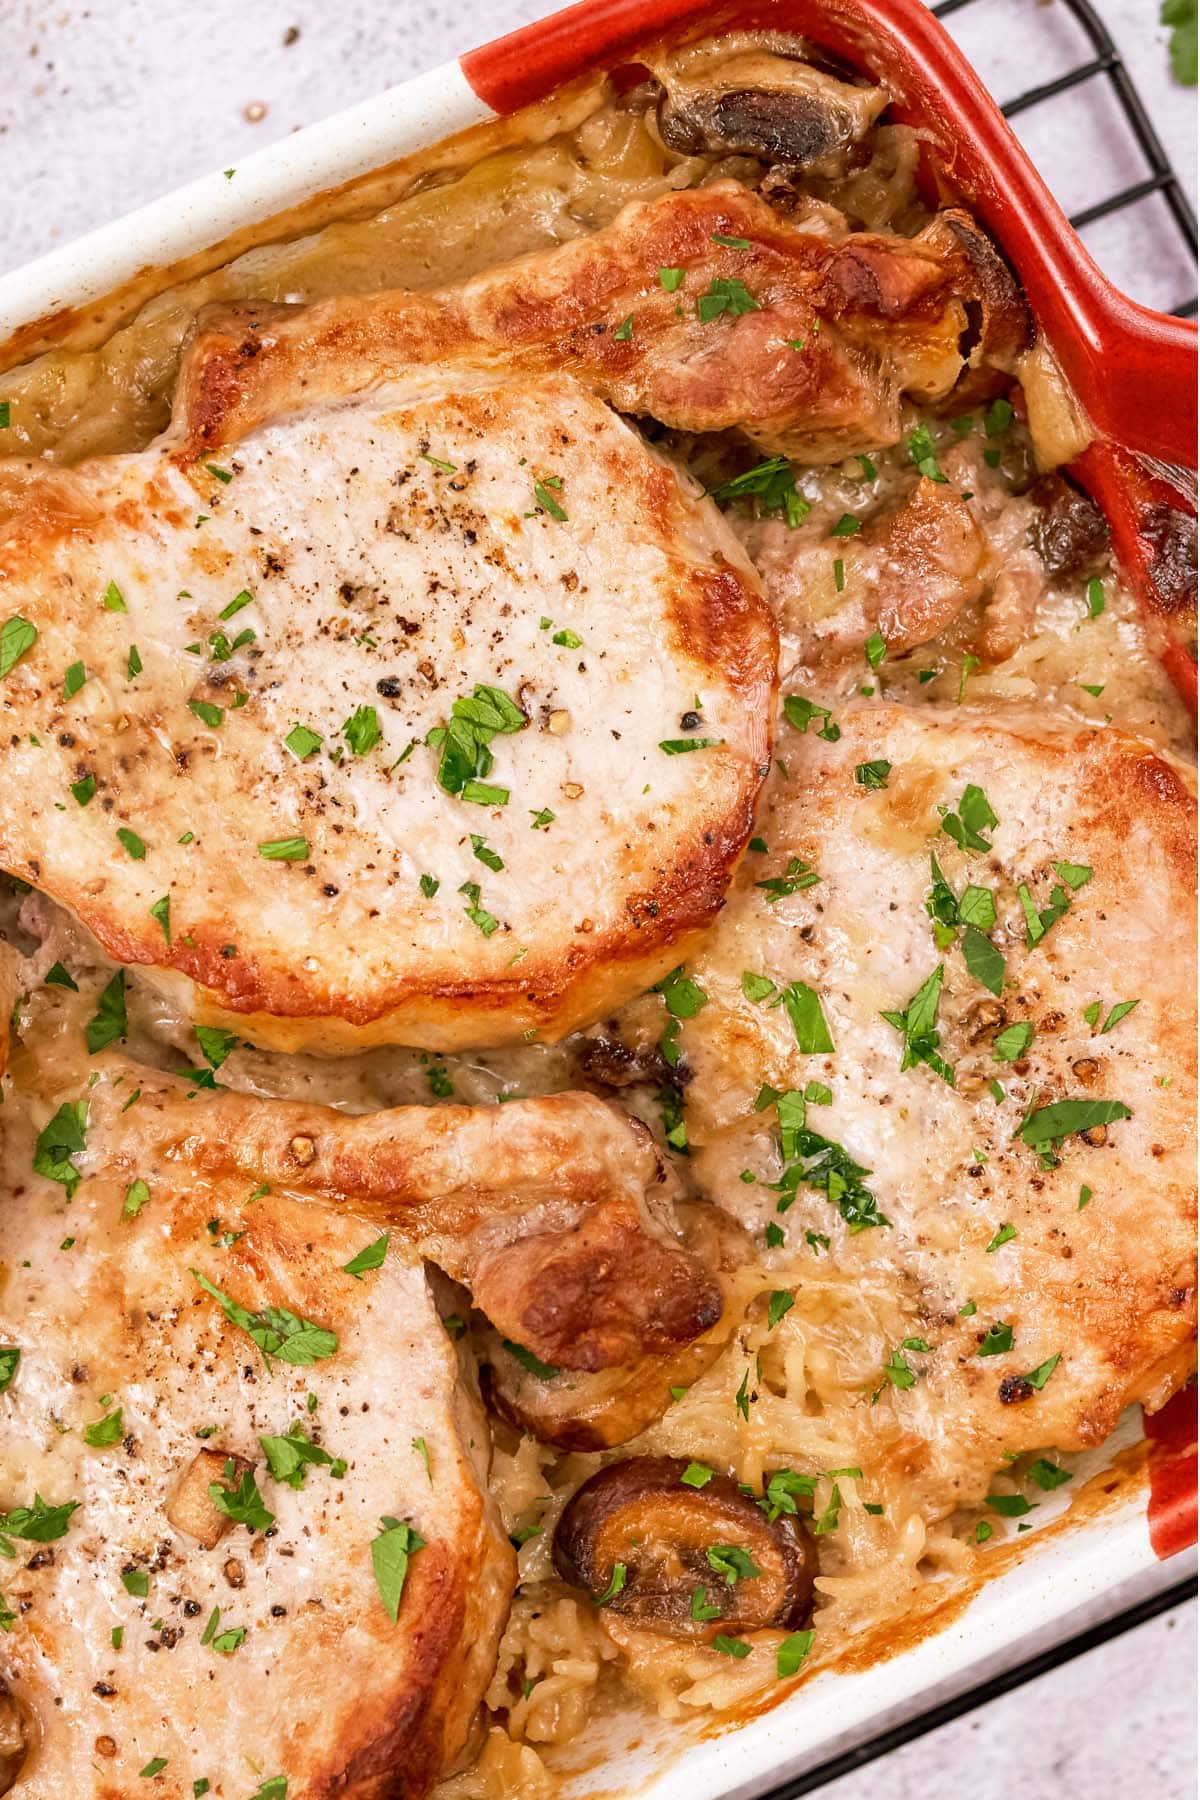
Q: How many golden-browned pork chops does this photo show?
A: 3